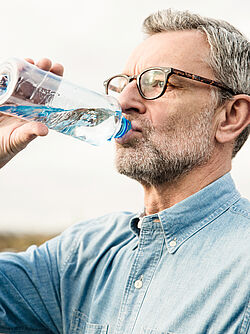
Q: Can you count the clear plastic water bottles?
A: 1